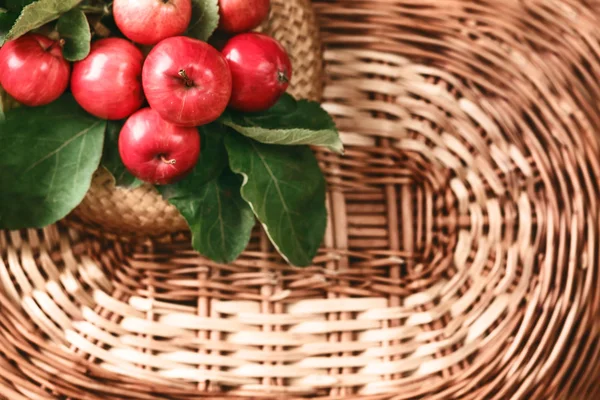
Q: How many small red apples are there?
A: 7